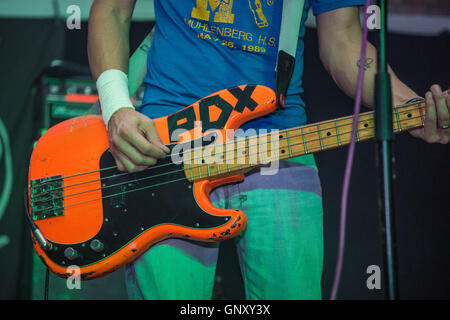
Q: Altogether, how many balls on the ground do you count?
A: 0